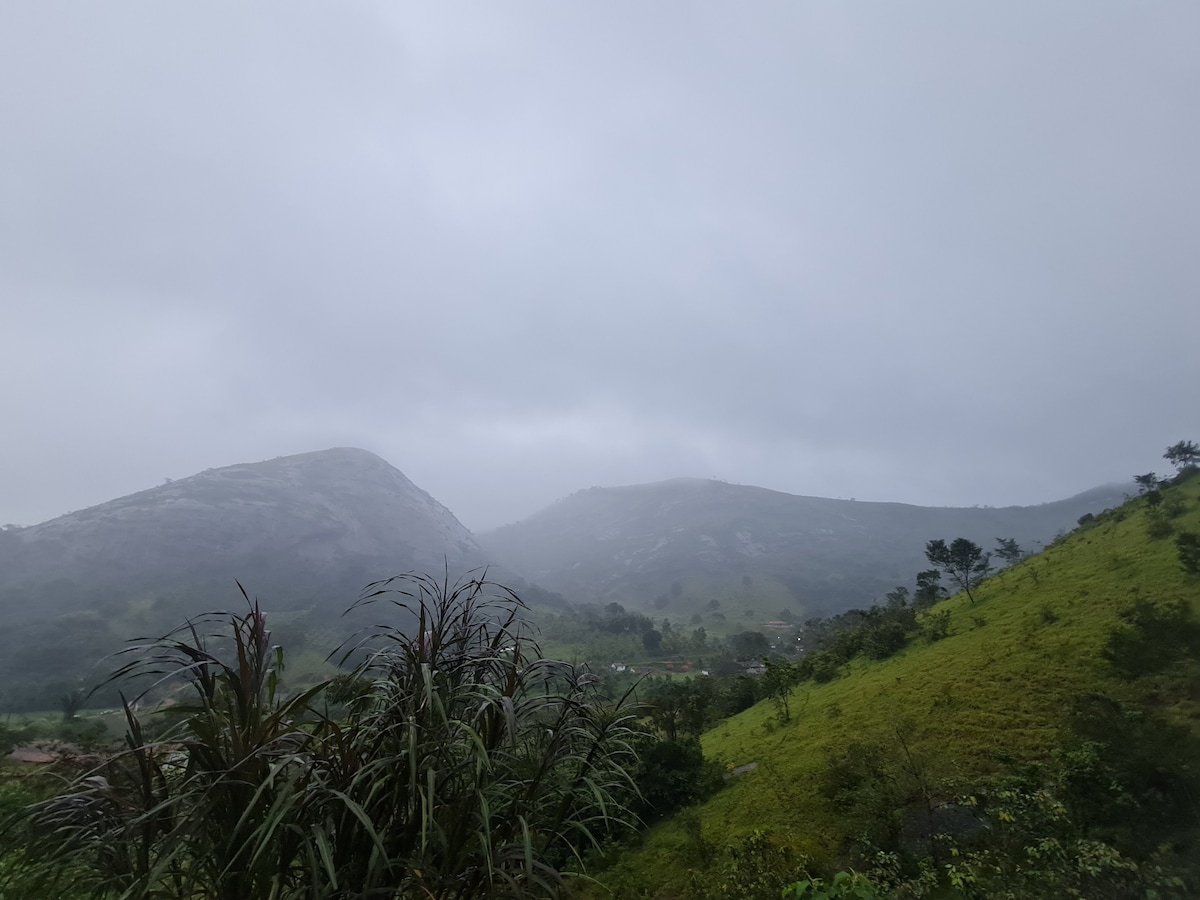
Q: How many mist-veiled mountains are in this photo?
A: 2